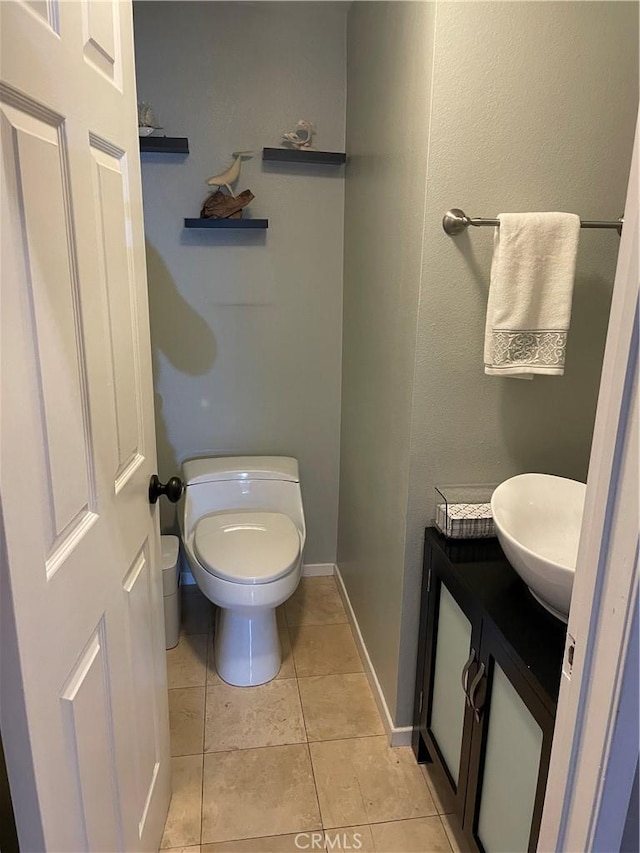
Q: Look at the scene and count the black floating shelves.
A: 3